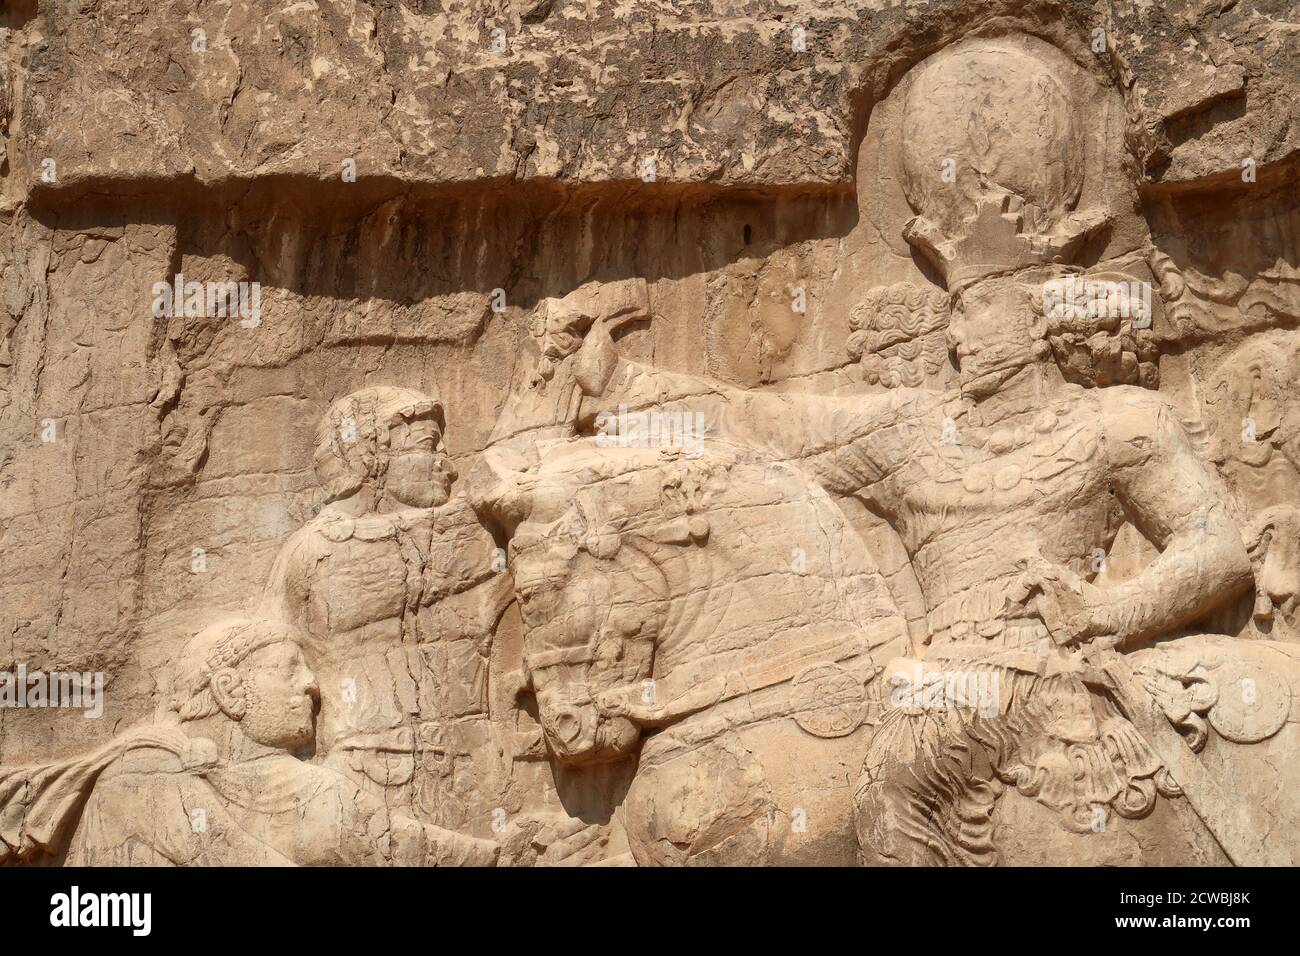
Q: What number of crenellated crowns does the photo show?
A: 1